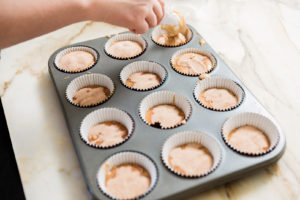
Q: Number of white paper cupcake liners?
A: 12